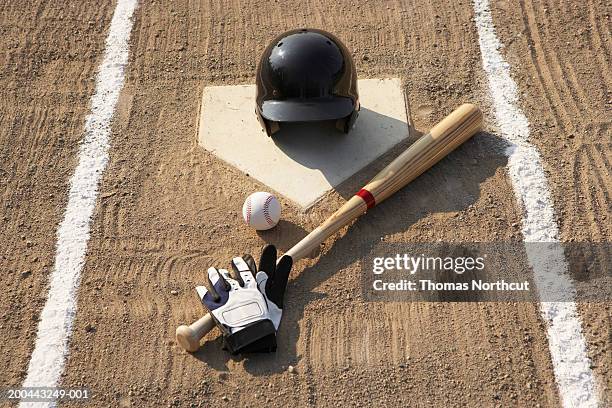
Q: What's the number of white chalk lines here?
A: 2